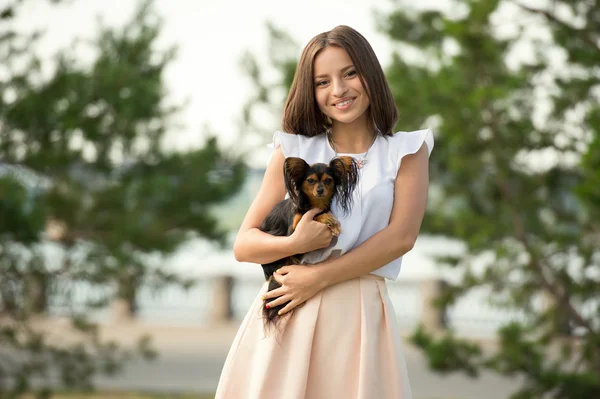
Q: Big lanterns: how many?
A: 0